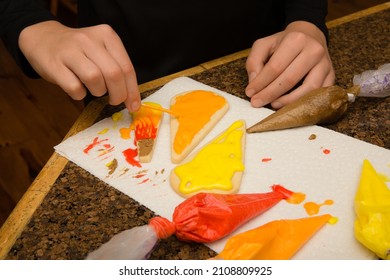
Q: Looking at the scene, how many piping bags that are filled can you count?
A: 4